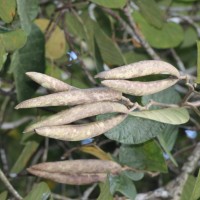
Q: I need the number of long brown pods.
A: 8